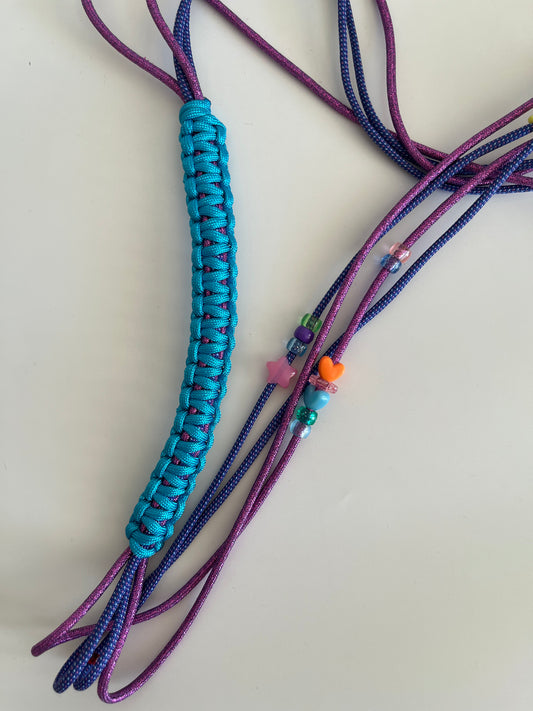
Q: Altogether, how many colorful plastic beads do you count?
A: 11